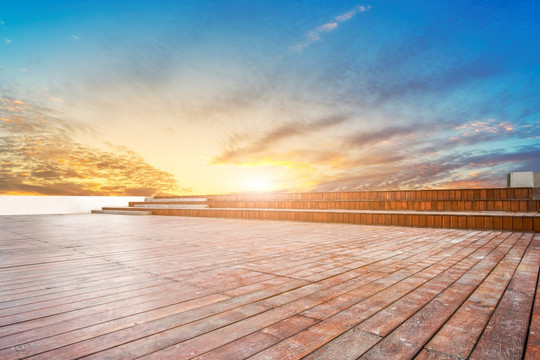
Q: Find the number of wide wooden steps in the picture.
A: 3